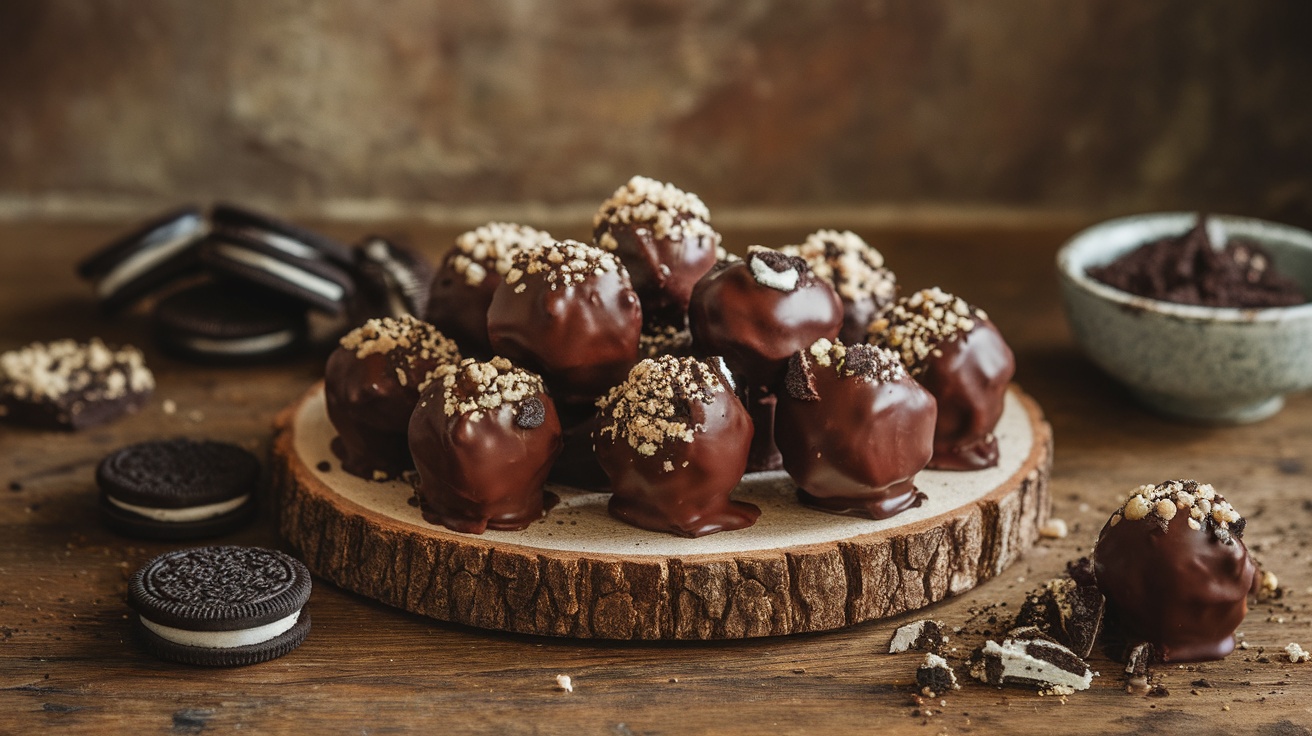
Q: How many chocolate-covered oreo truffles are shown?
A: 11